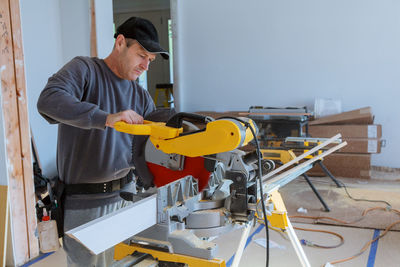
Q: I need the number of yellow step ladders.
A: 1